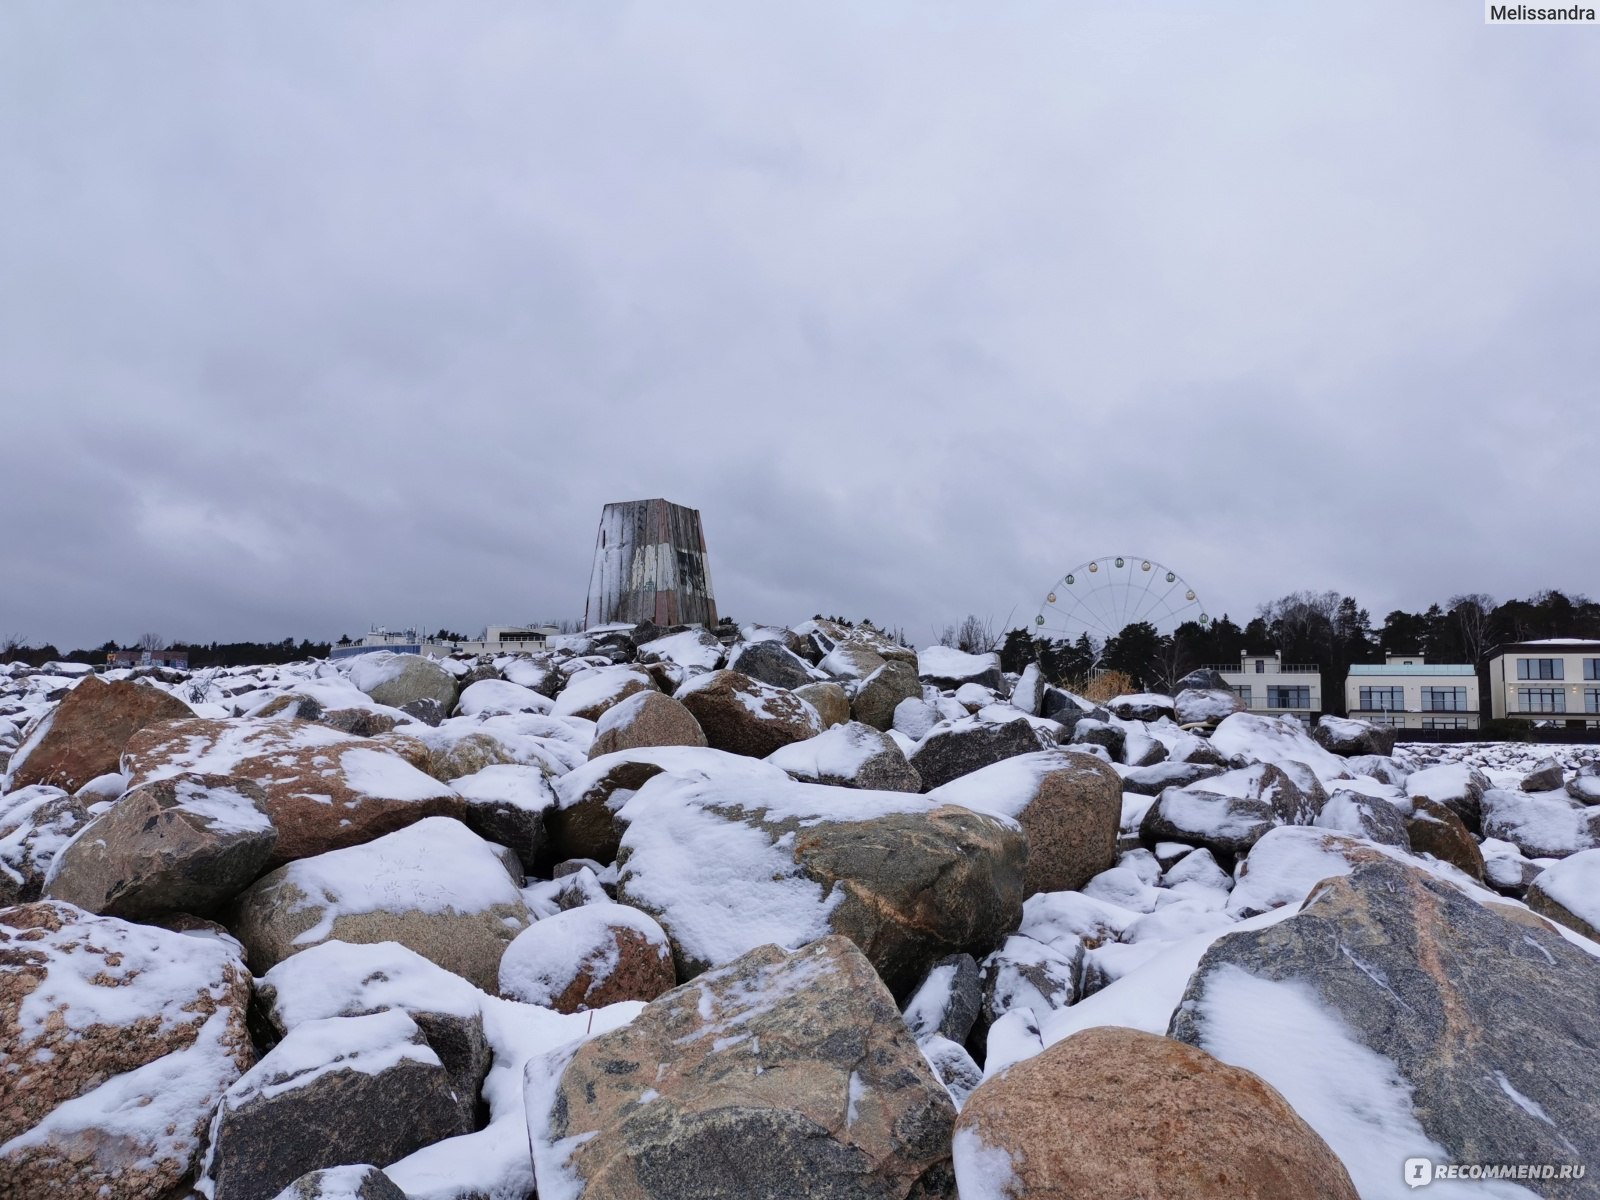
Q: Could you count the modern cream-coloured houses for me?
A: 3